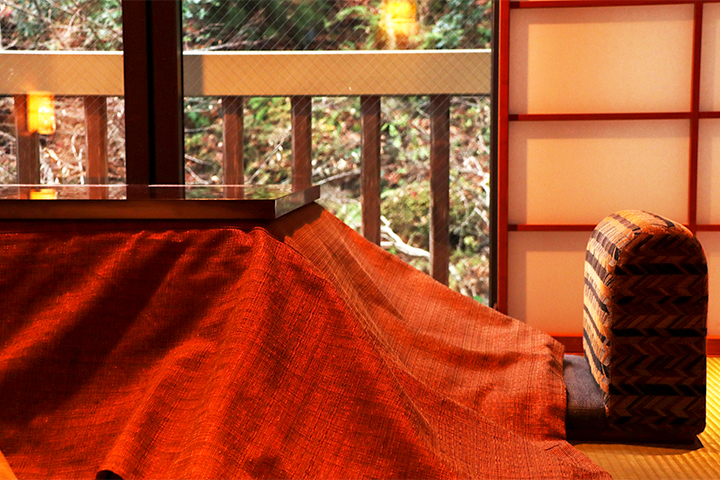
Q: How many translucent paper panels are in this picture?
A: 6